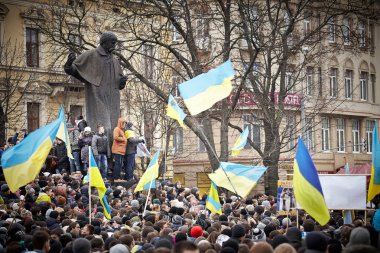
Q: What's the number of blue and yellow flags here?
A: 11